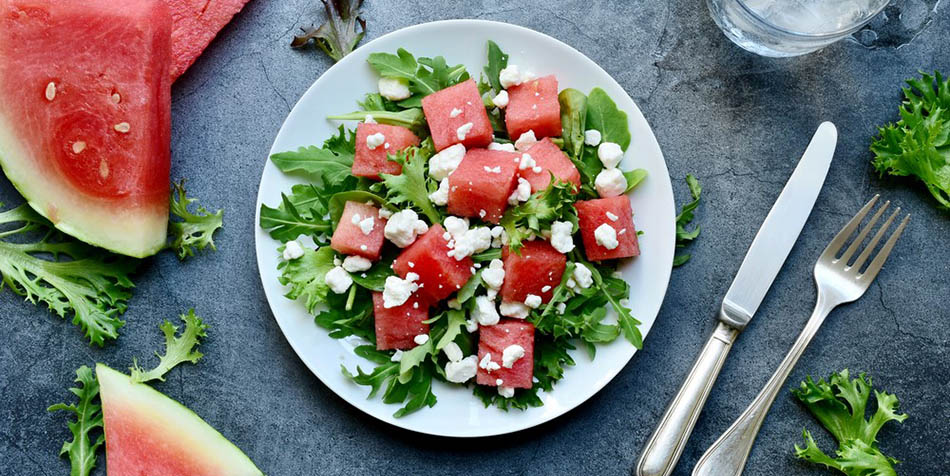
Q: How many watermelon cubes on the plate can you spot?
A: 11